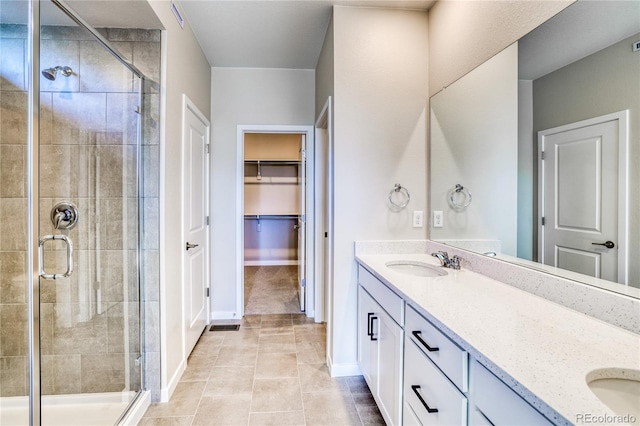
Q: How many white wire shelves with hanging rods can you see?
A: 2